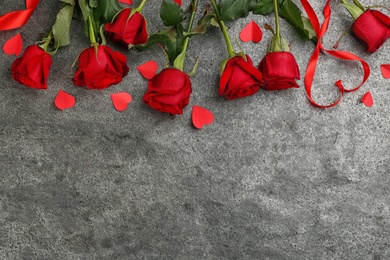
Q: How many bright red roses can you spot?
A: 7